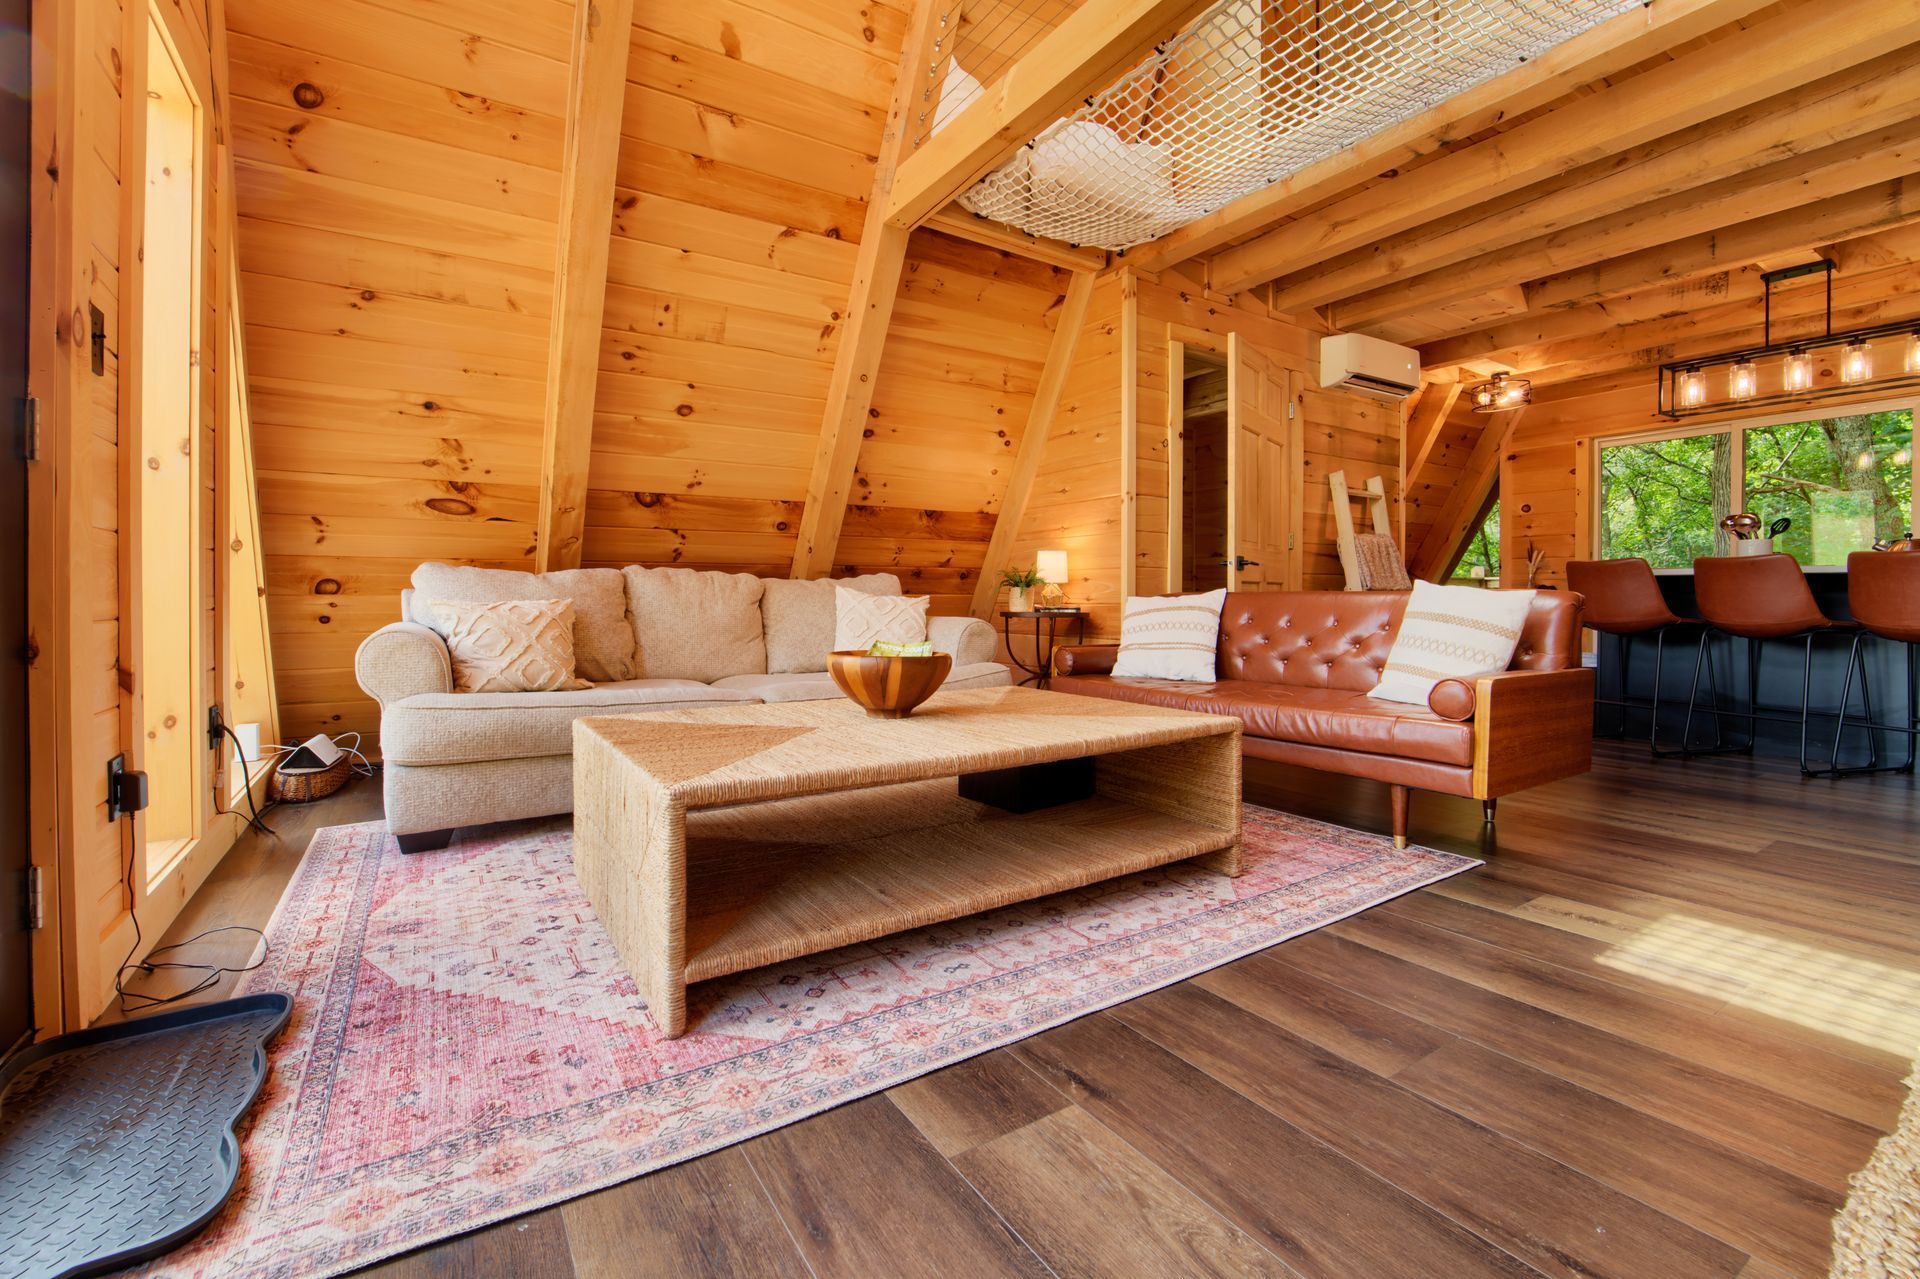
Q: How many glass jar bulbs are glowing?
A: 5